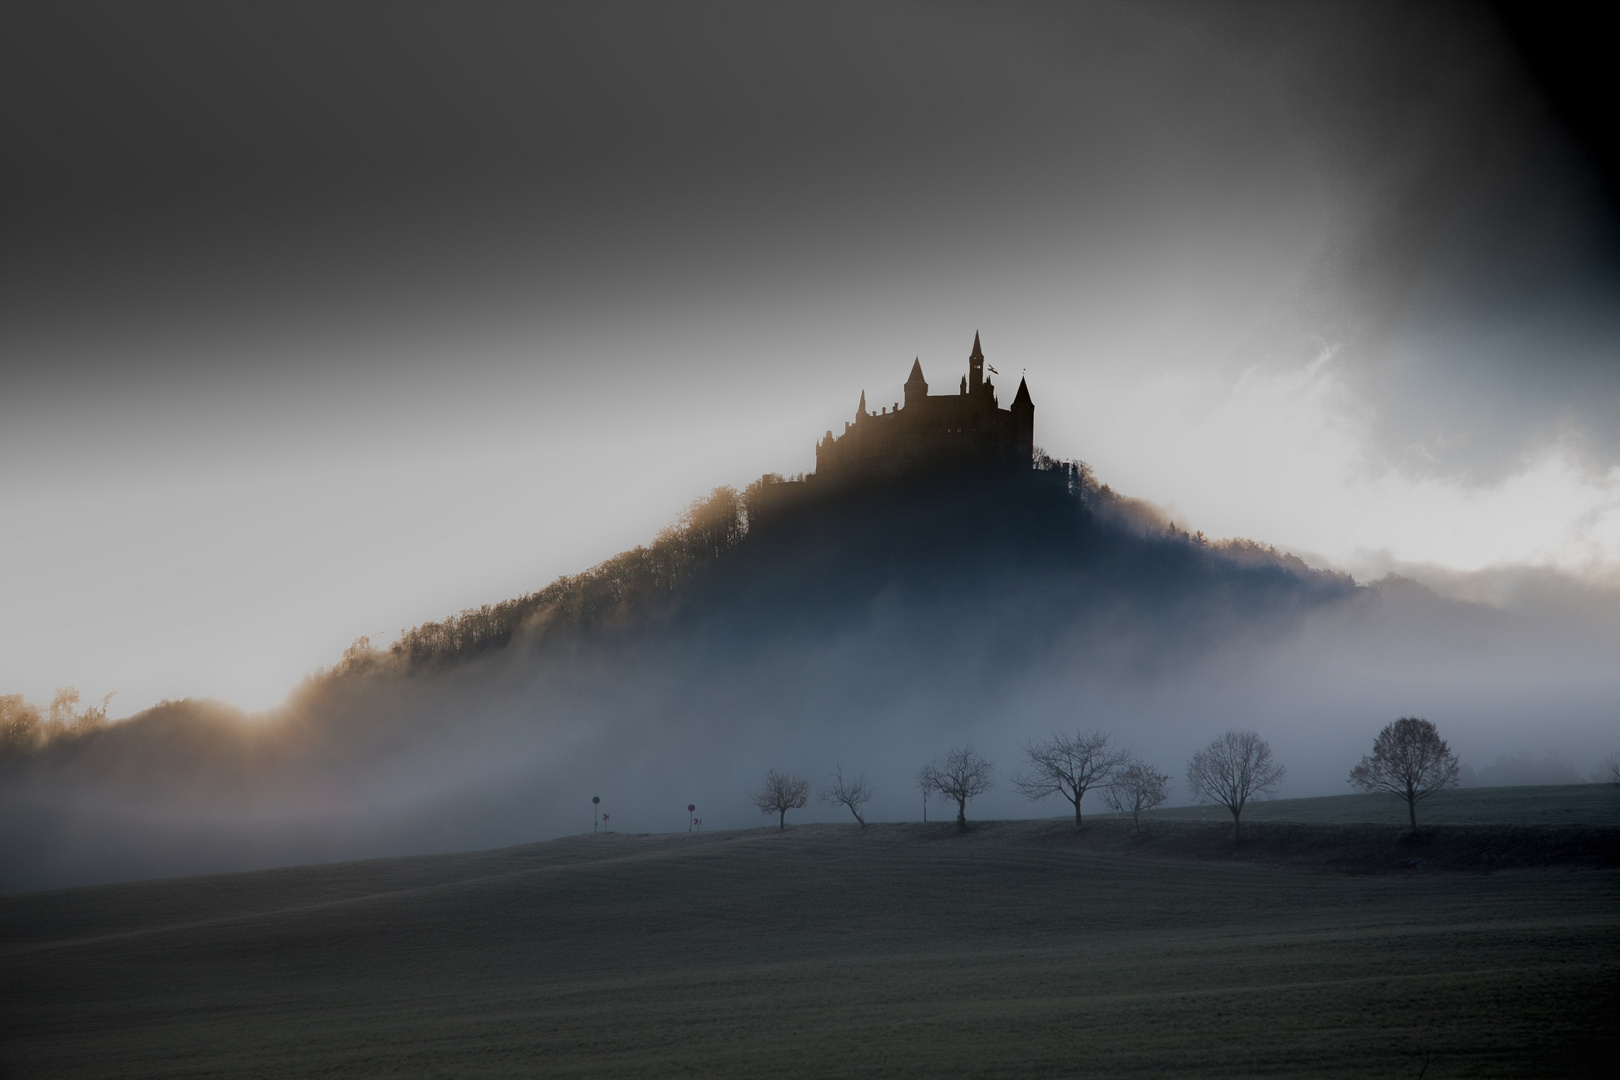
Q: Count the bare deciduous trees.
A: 7